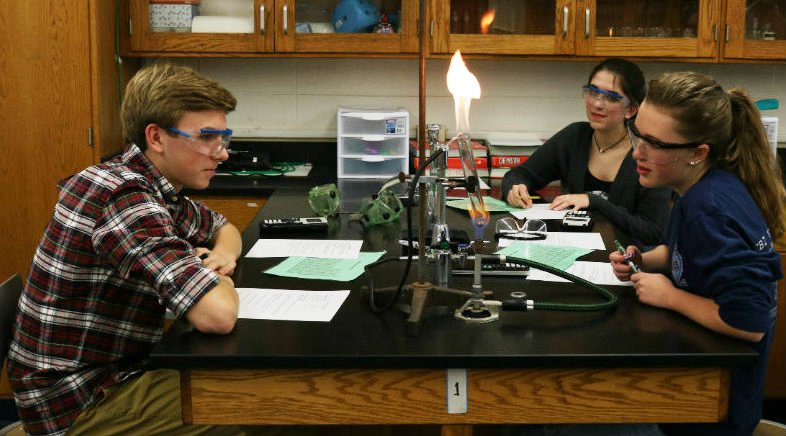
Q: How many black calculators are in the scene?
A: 3